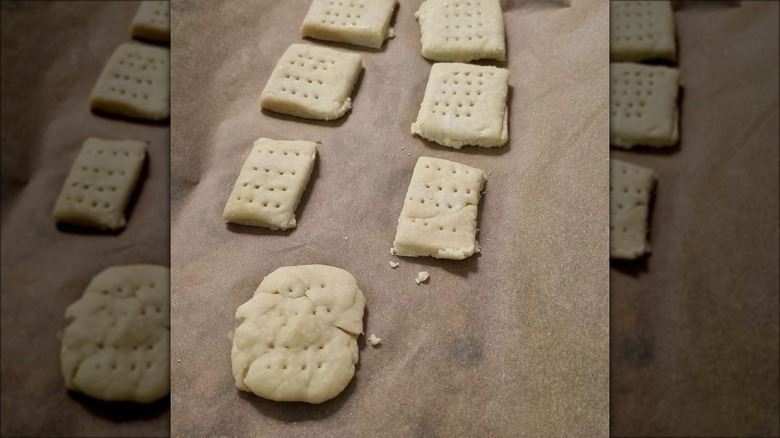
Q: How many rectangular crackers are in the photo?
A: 6